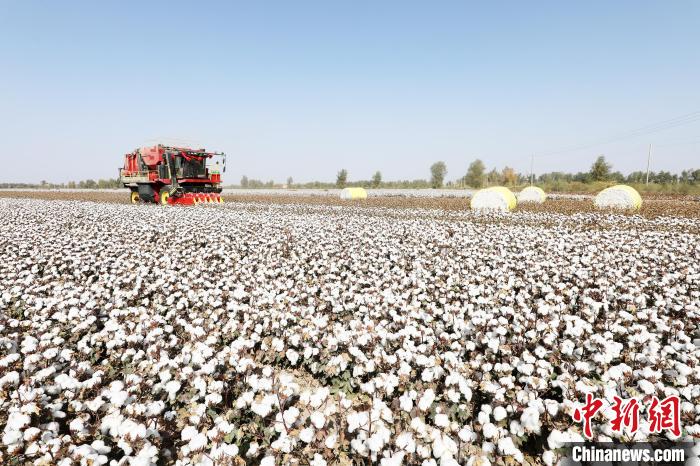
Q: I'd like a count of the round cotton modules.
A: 4